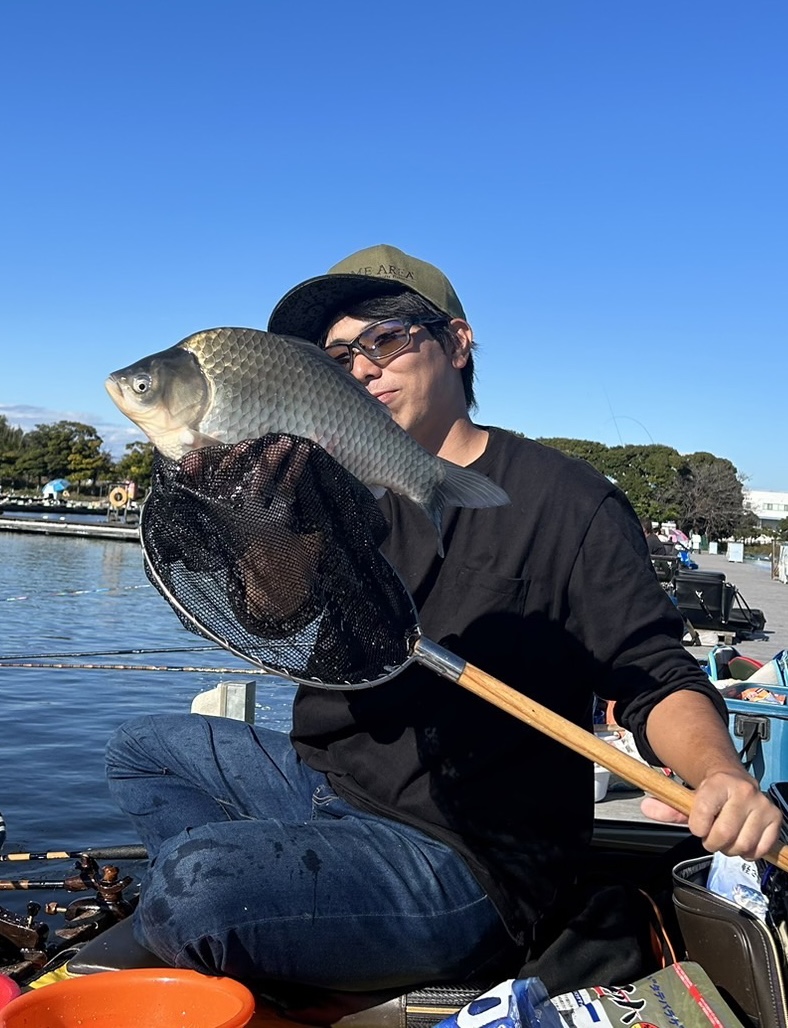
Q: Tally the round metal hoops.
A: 1